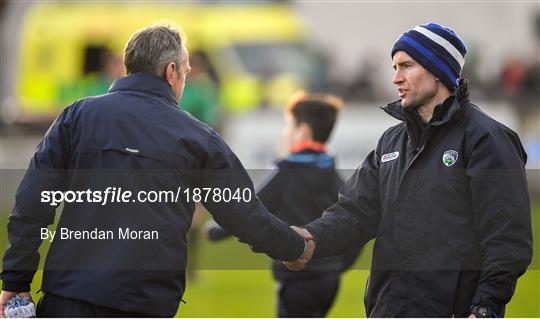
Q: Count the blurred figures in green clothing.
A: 2